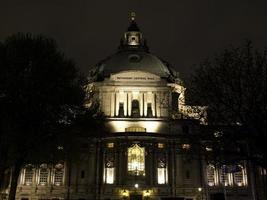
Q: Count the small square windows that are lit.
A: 3